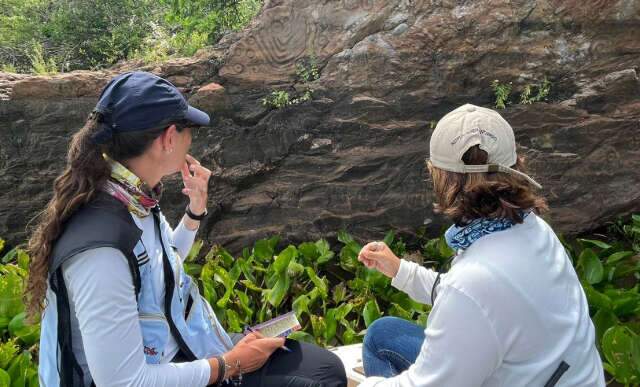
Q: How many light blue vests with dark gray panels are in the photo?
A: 1